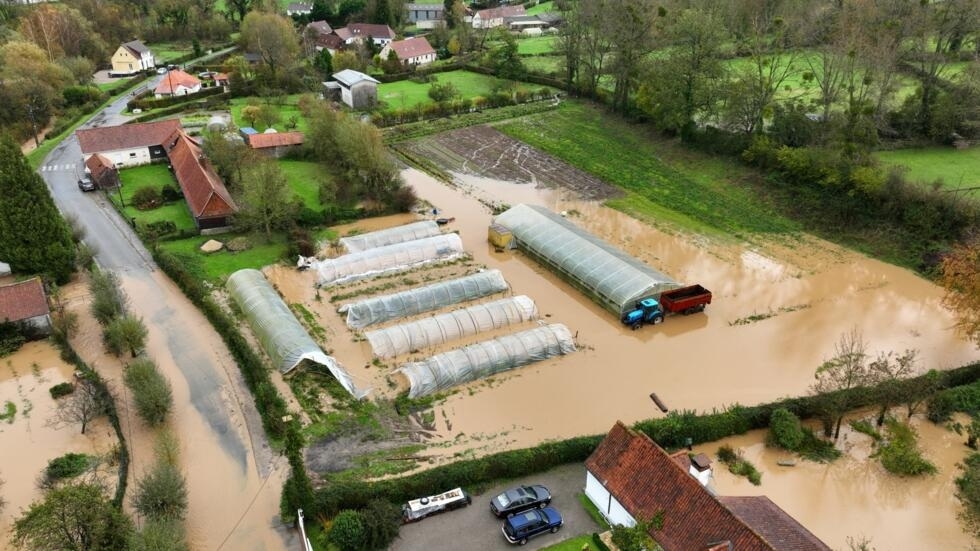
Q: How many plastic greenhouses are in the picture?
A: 7